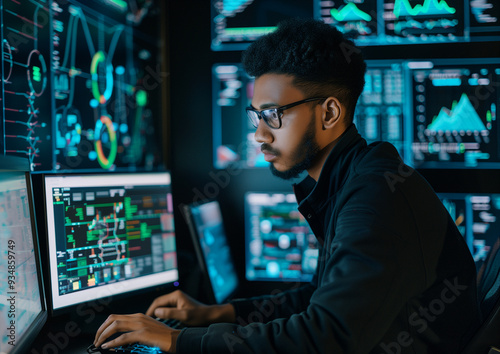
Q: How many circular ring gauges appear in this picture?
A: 2